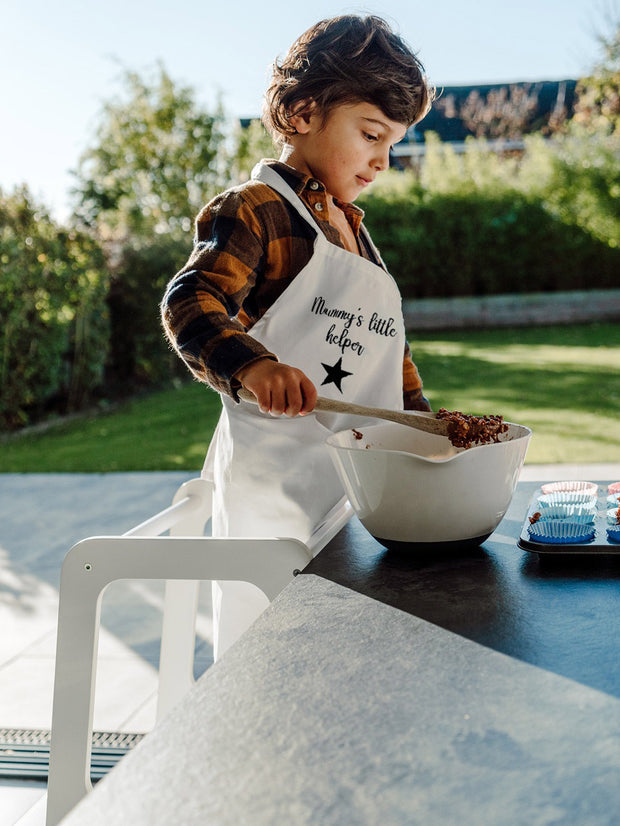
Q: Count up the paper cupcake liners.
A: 8